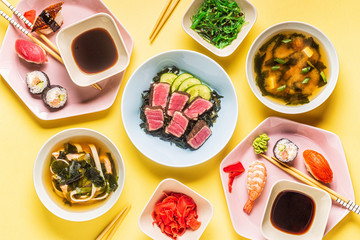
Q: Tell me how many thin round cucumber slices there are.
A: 4